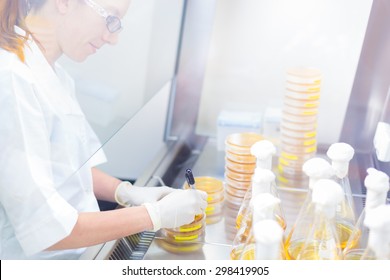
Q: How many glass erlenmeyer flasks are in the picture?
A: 9